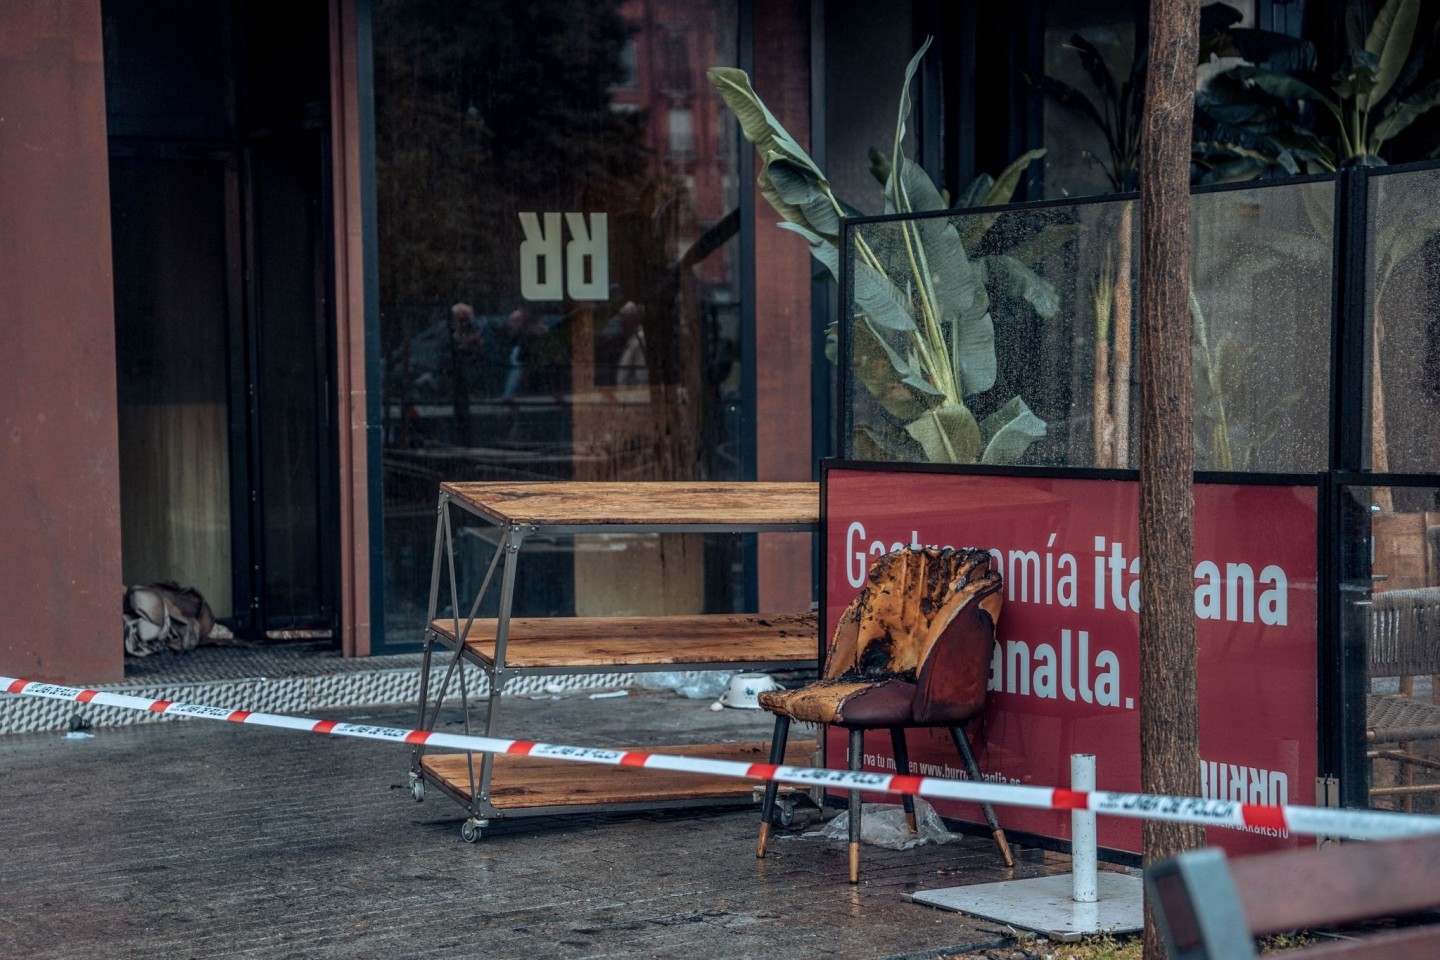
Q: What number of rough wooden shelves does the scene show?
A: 3